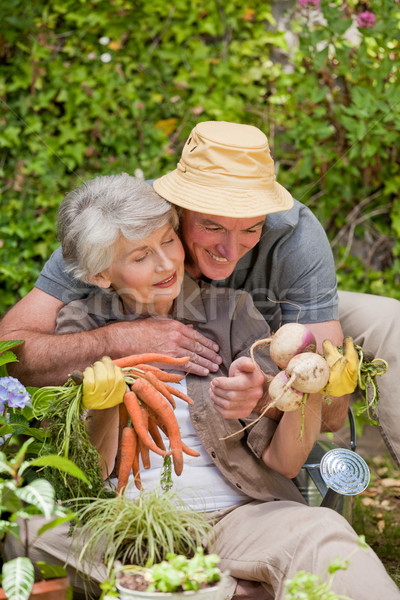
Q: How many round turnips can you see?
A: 3